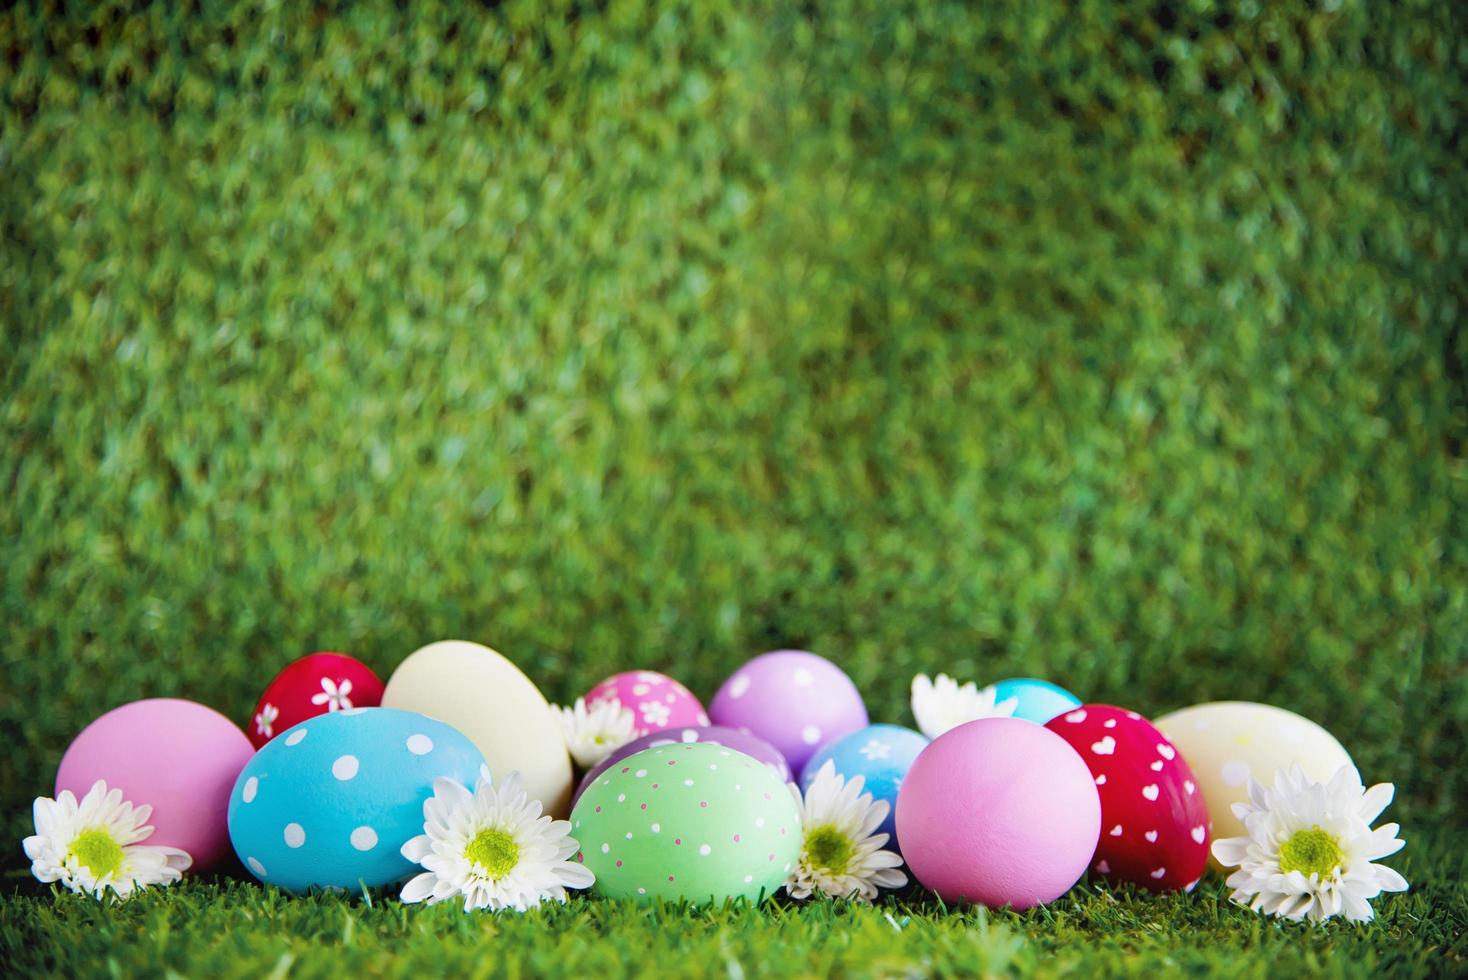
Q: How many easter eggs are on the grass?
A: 13